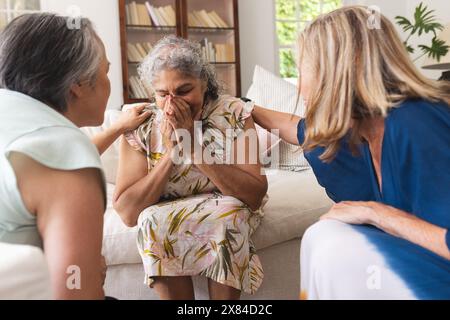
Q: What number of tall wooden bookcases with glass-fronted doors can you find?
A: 1